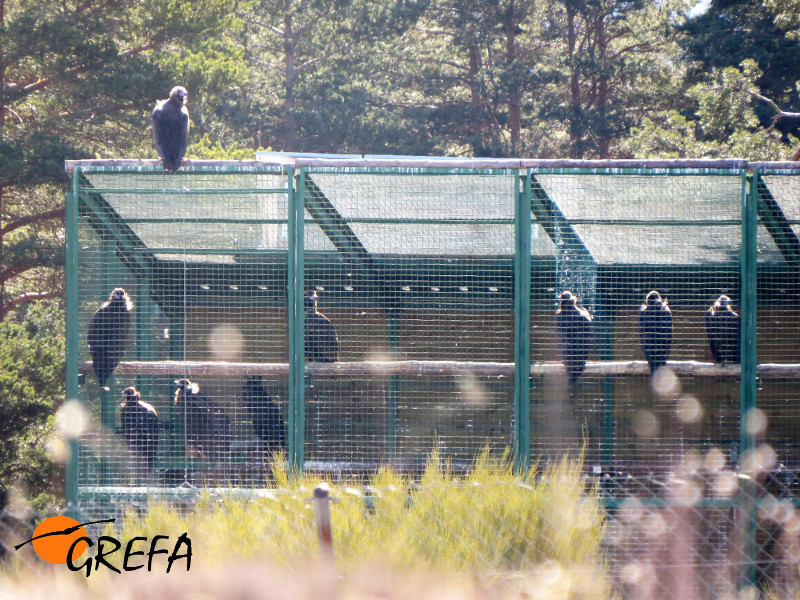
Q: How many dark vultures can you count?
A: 9